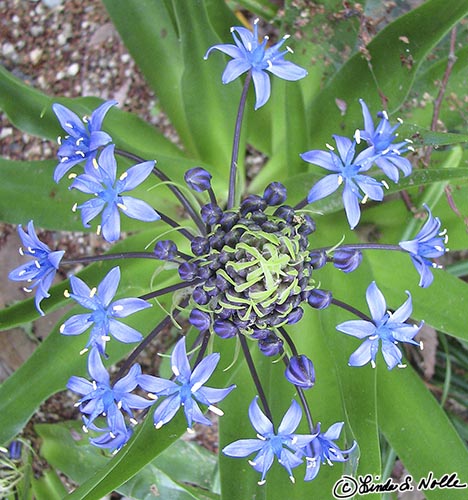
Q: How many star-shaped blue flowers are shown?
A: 14